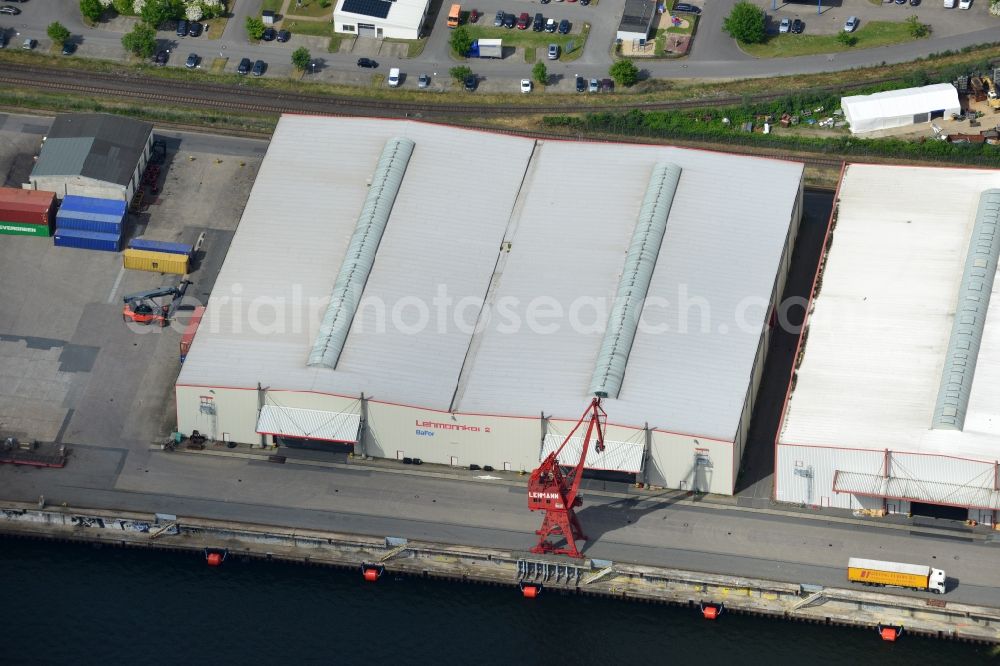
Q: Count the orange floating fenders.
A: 5